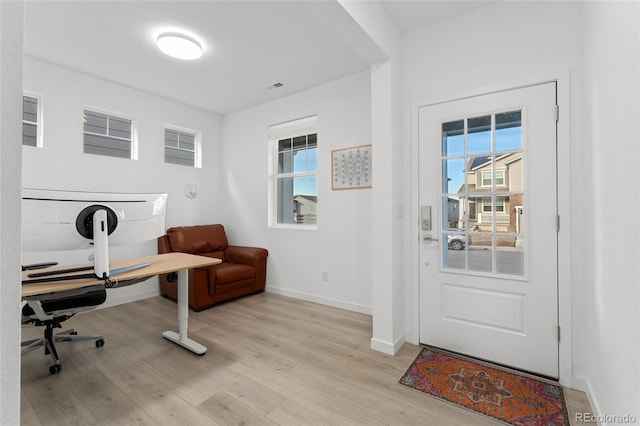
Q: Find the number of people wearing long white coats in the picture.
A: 0